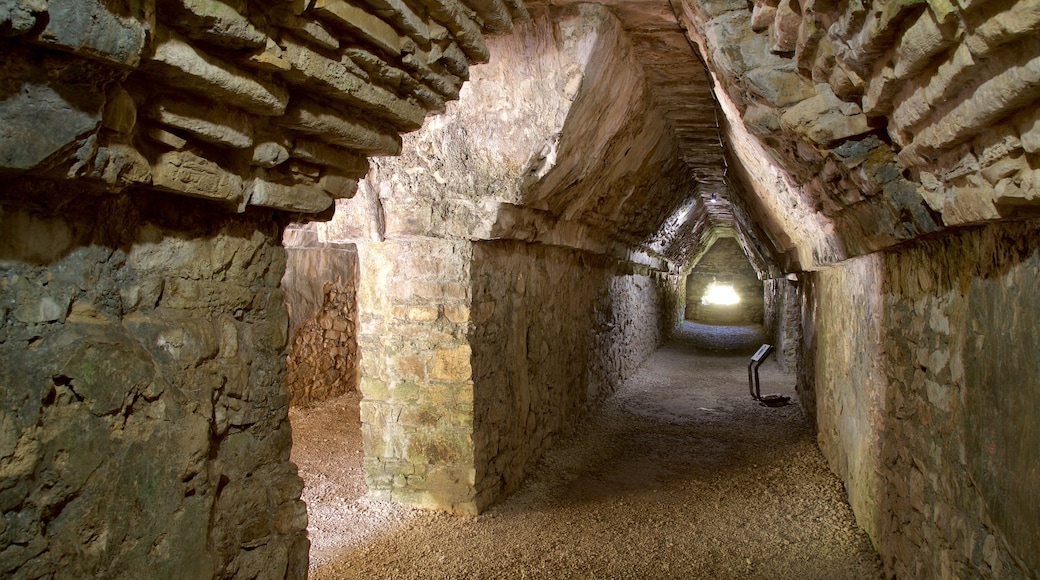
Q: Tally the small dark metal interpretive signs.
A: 1